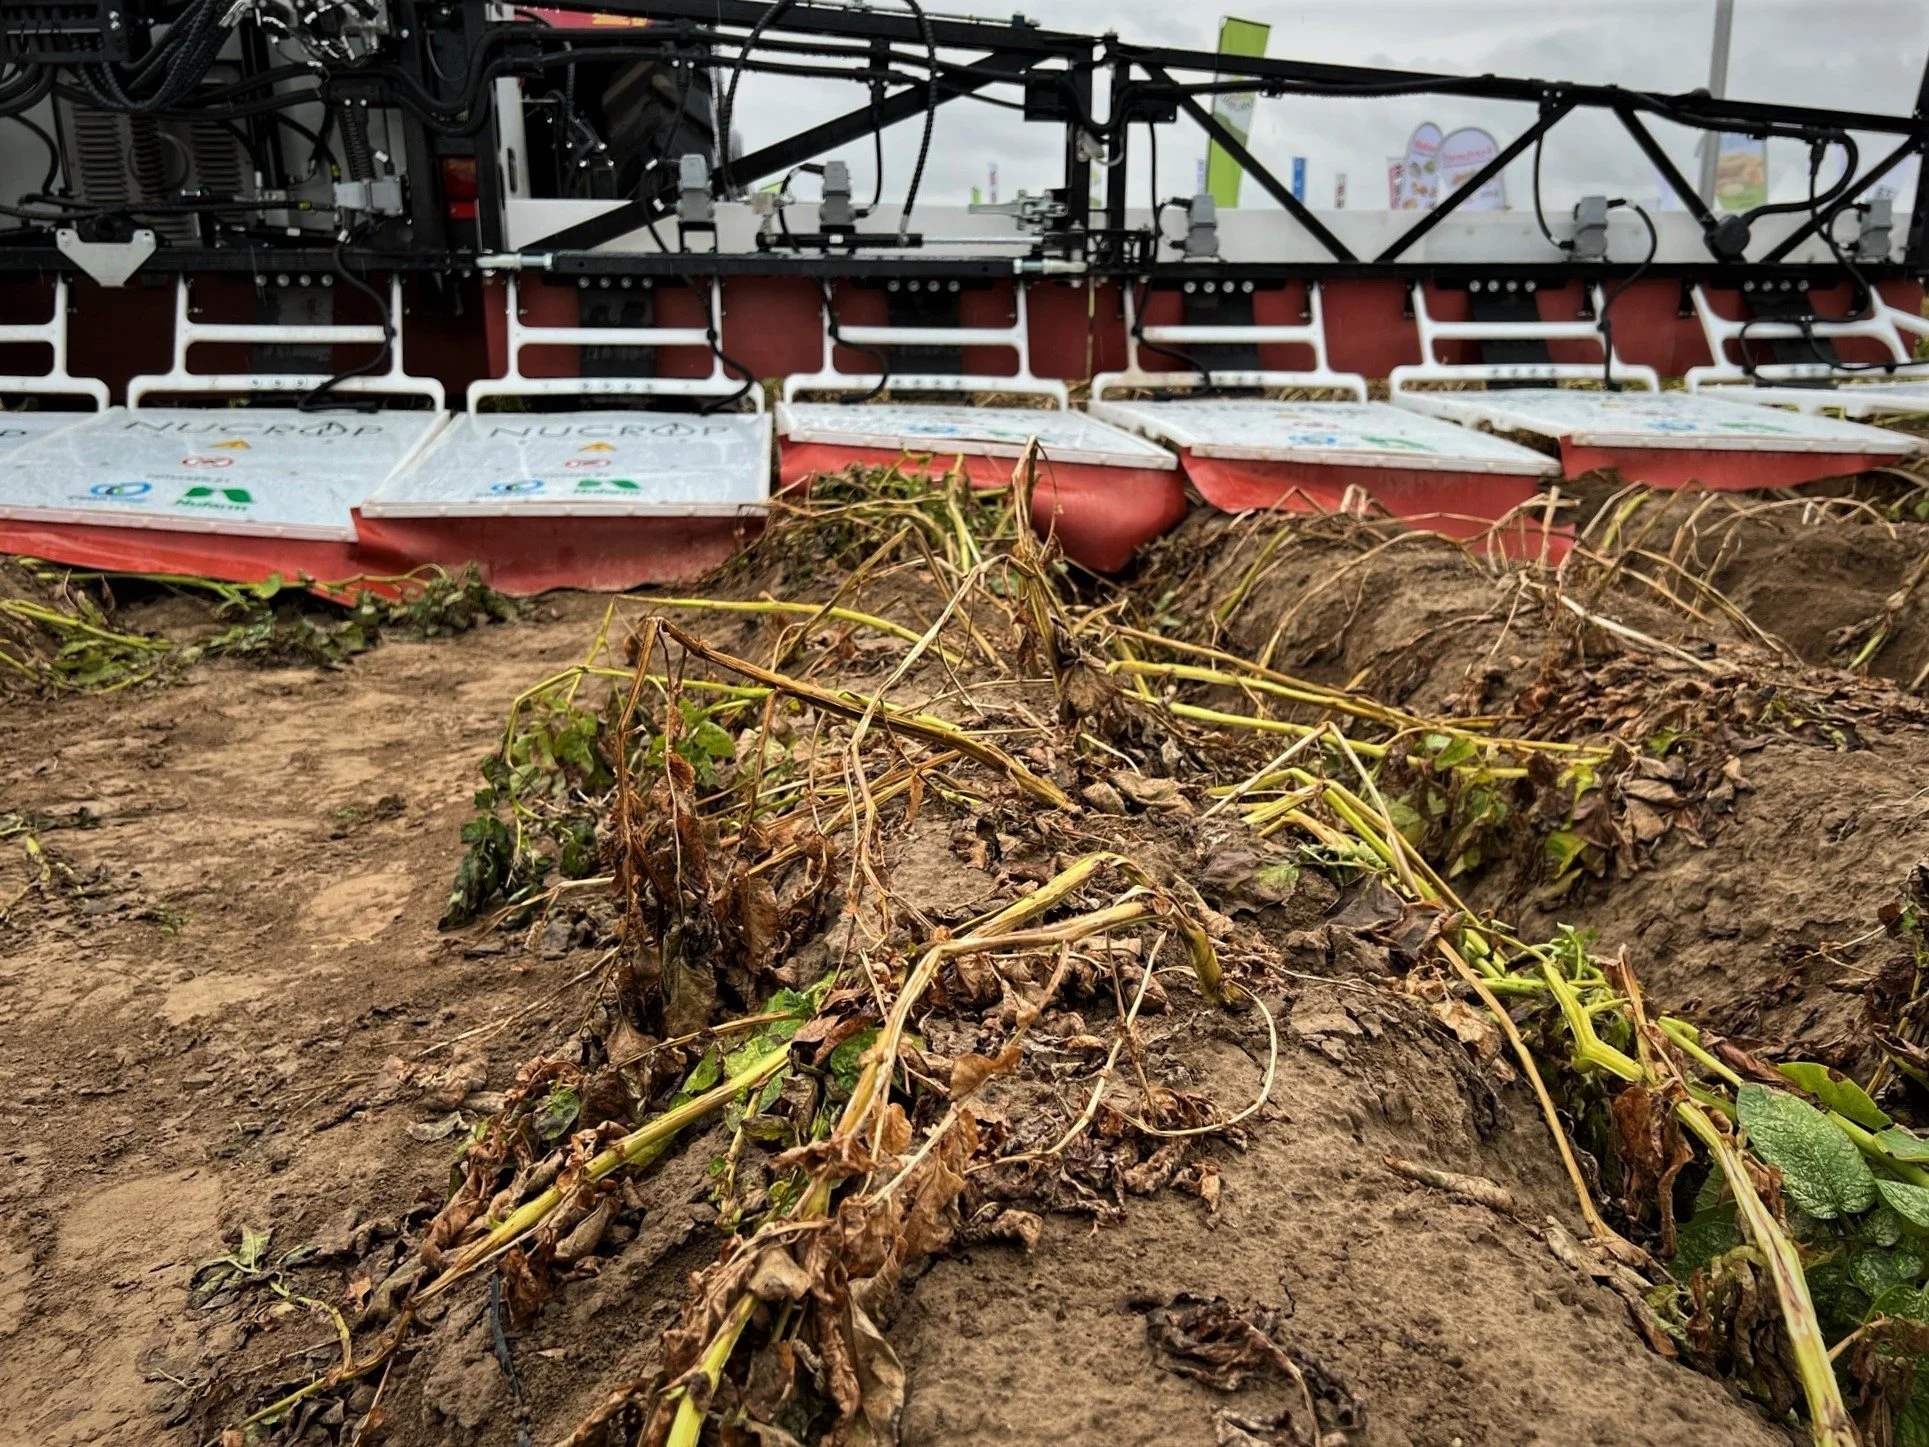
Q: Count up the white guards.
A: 7